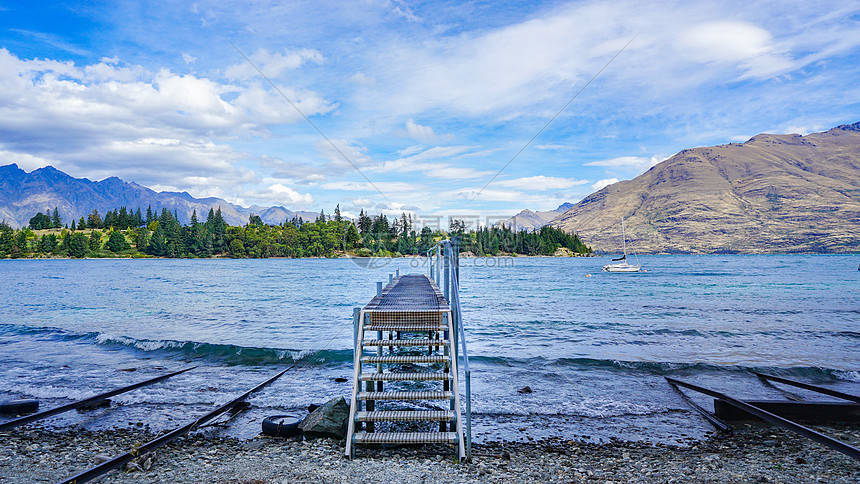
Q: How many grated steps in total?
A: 7